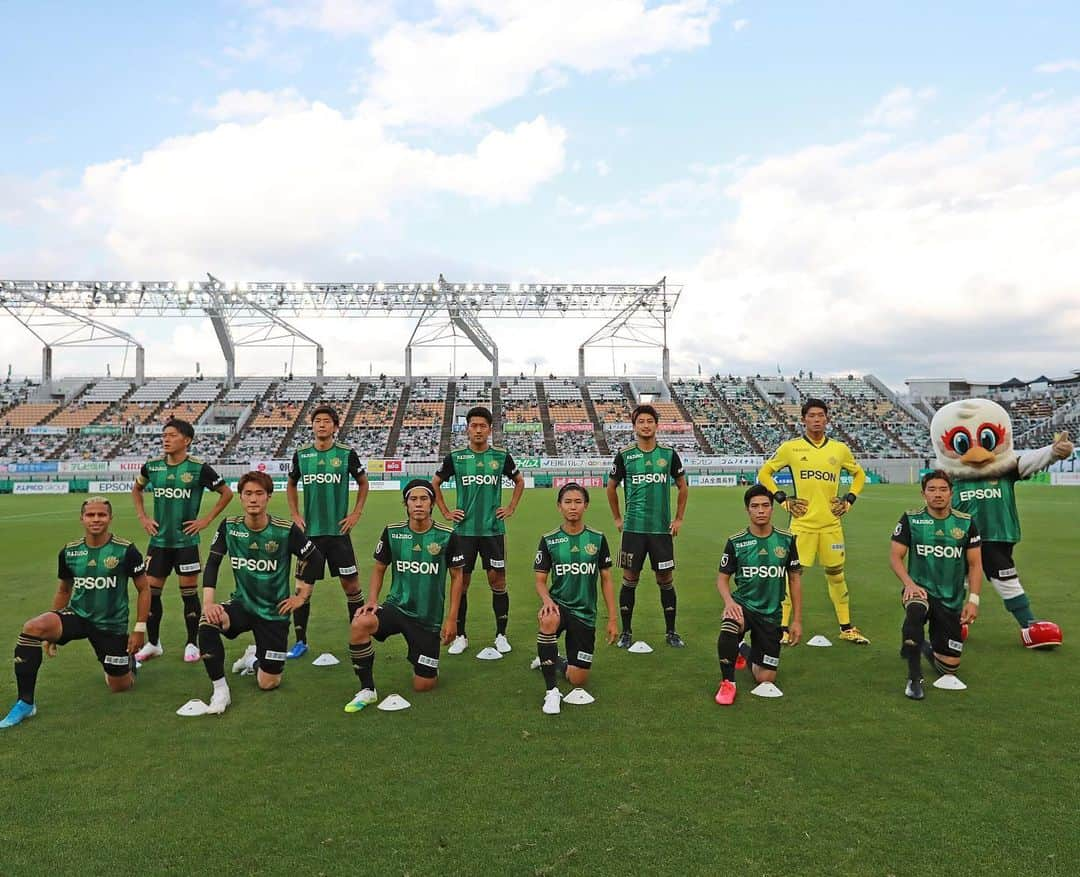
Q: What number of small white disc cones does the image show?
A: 9